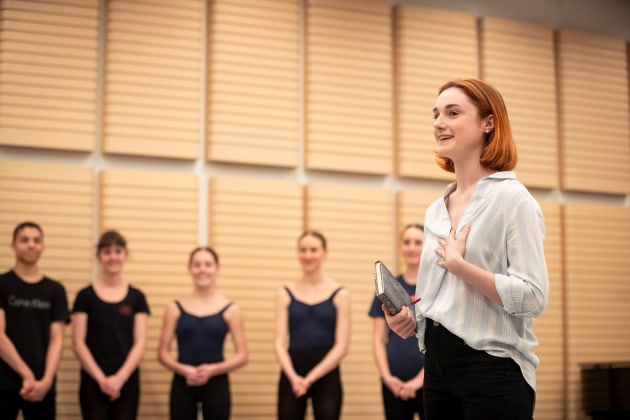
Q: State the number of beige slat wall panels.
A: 14